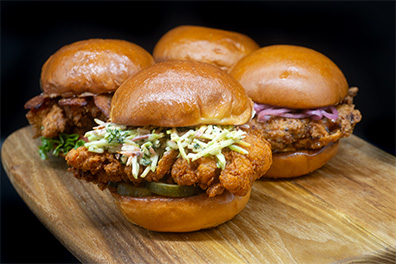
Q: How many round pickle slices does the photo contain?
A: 2